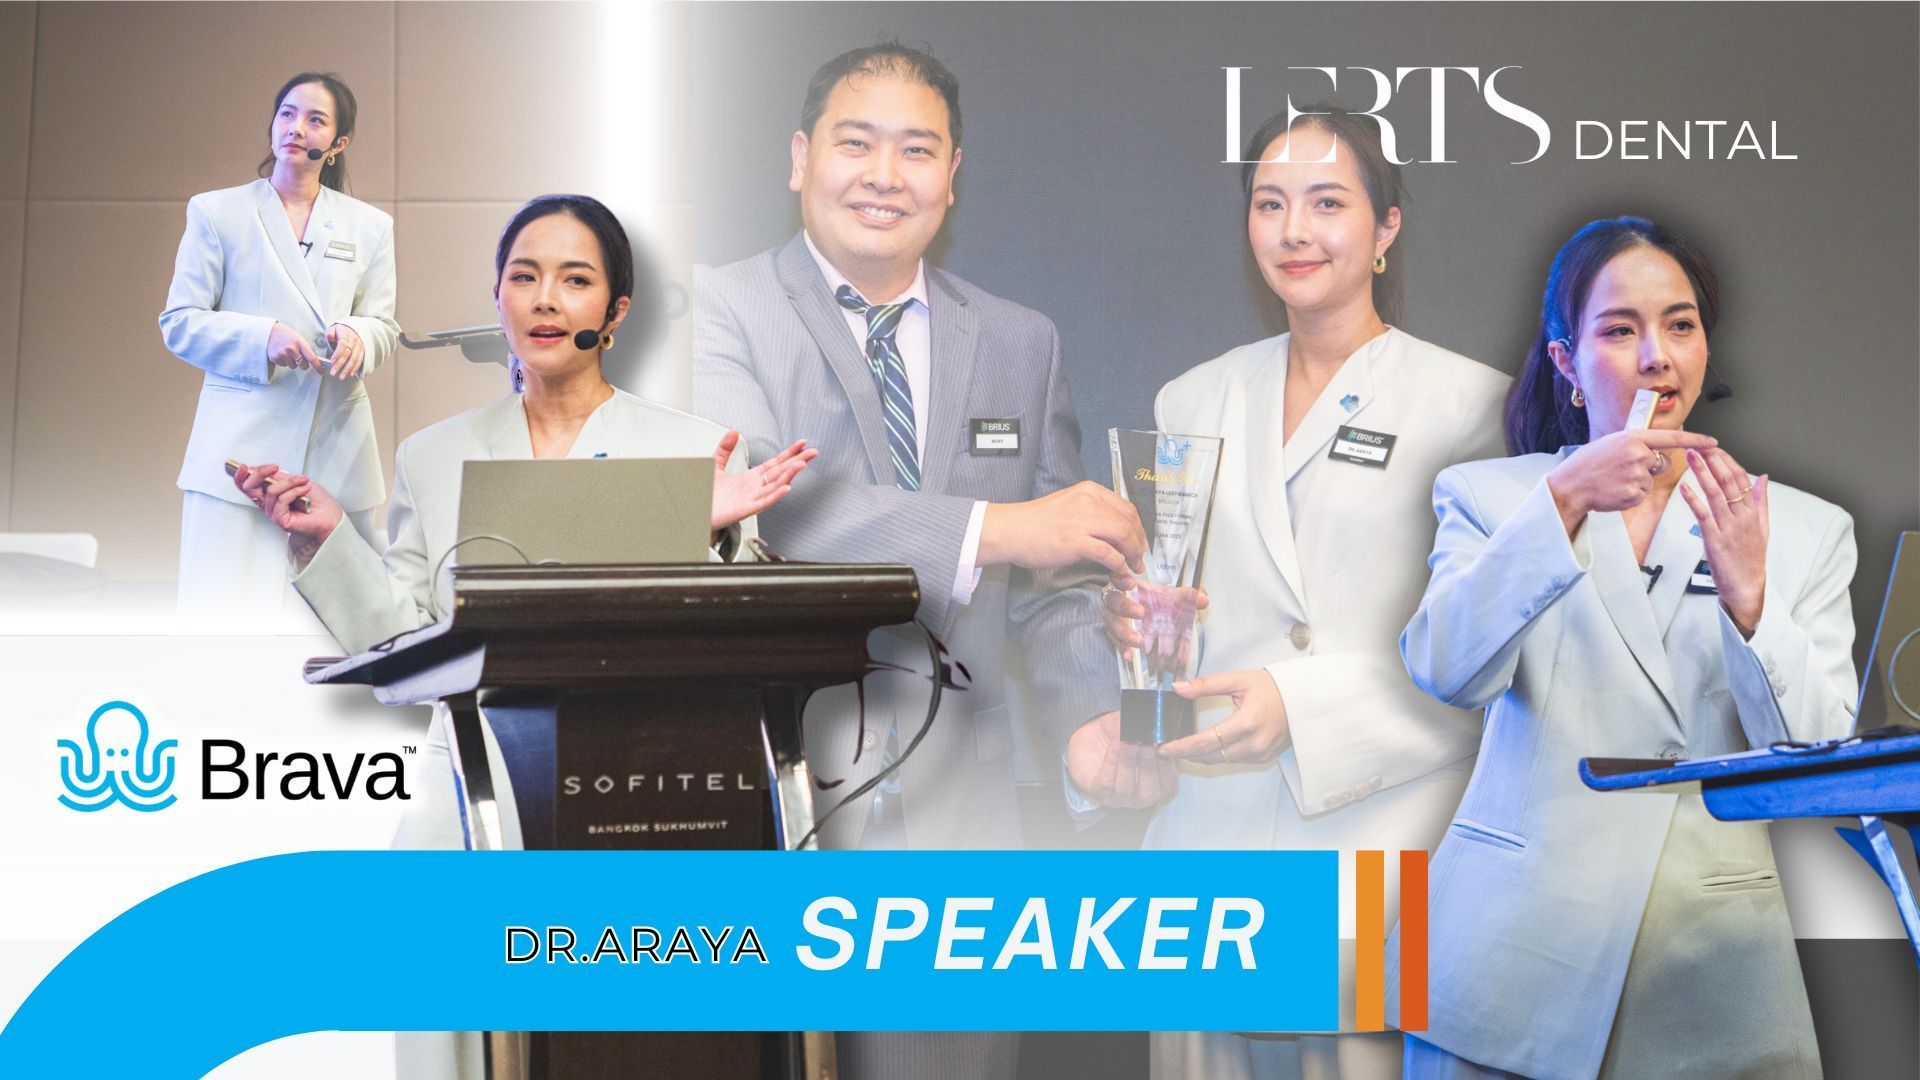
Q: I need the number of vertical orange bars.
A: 2